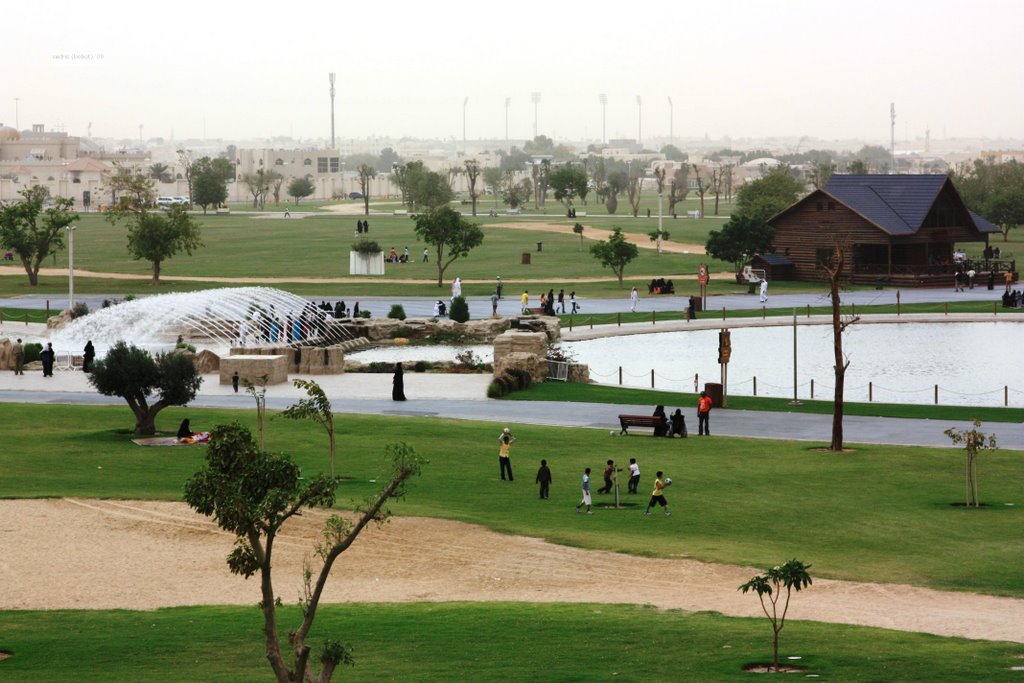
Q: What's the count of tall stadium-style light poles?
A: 6